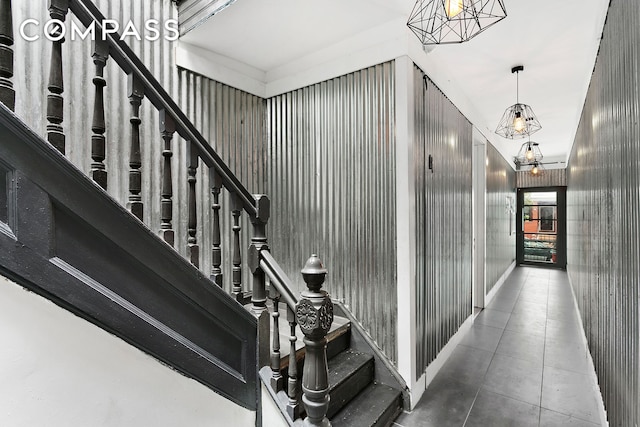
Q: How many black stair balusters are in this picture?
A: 10